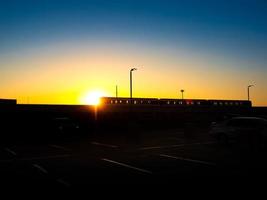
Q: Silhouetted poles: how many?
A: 4